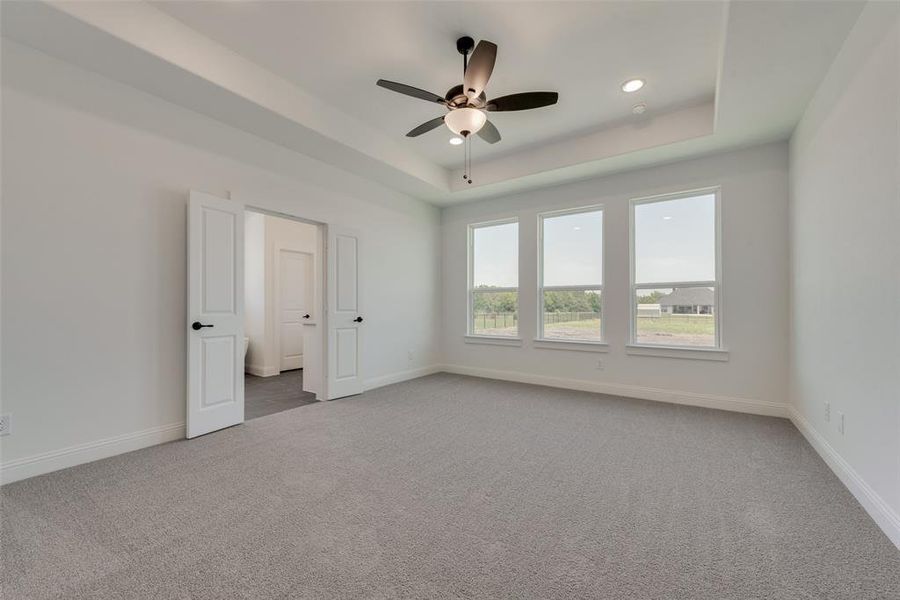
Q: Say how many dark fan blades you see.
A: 5